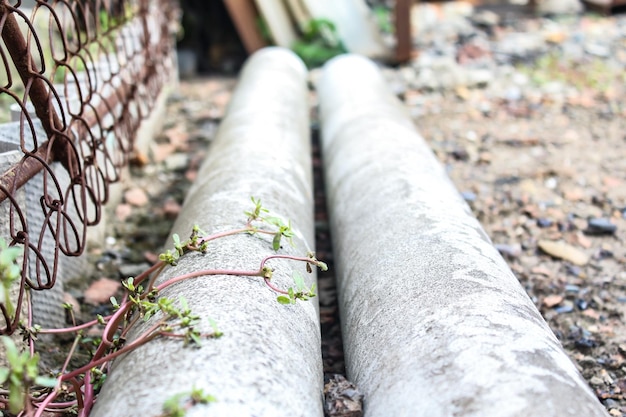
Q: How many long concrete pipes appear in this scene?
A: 2